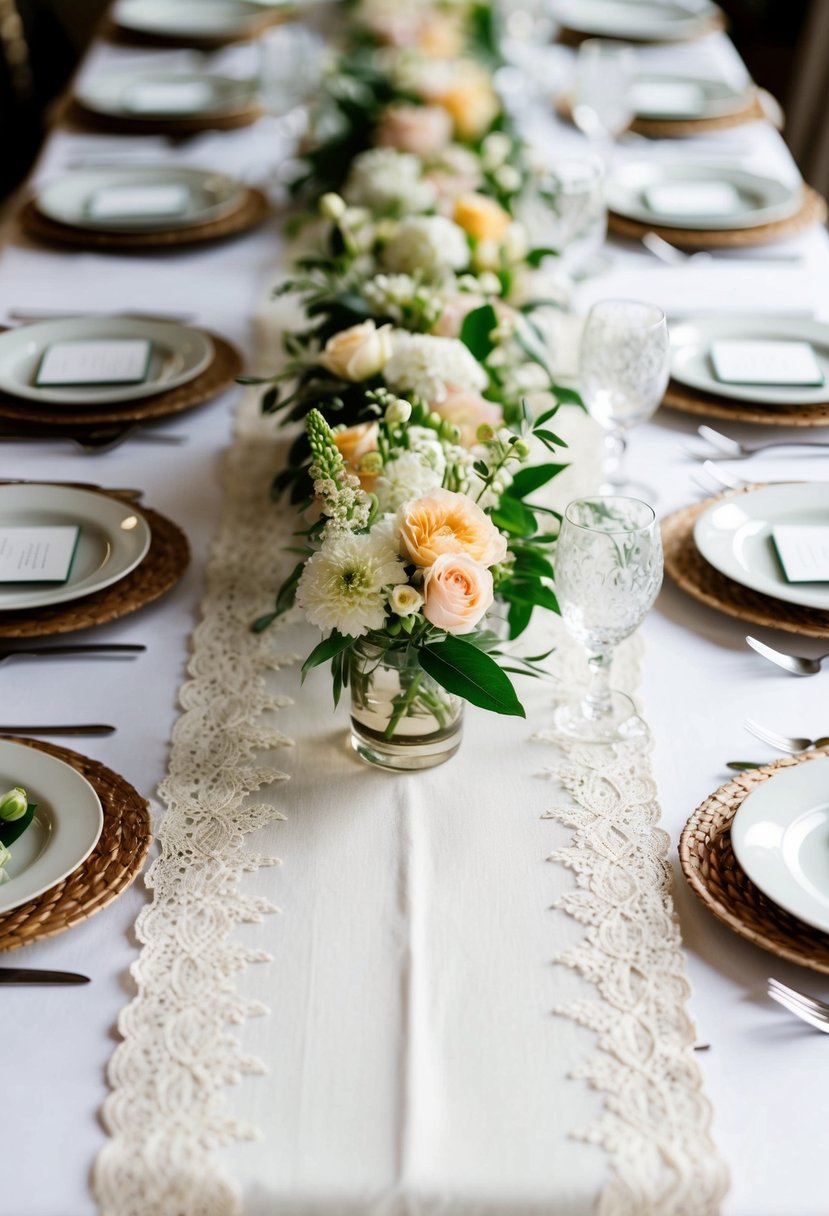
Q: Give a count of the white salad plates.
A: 12